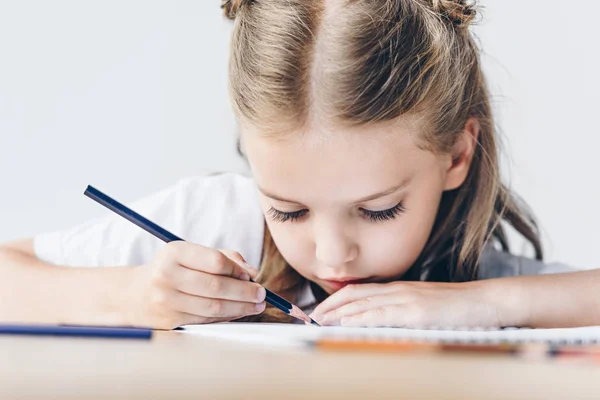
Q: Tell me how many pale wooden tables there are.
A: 1